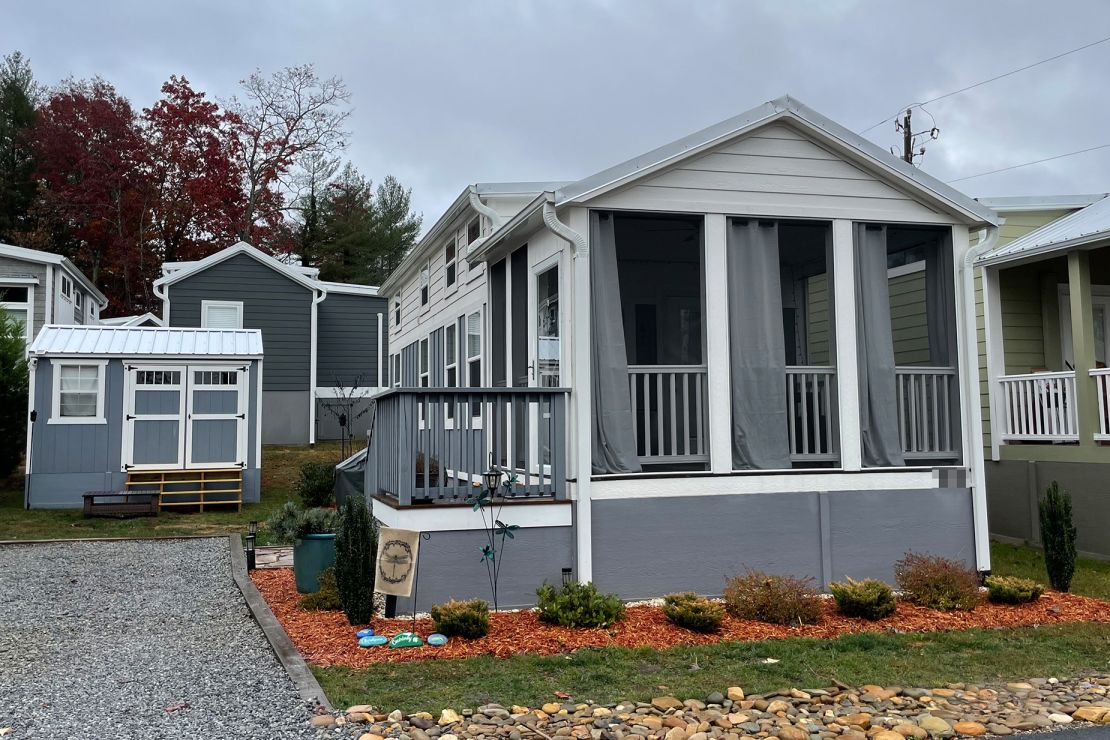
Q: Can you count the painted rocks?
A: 4